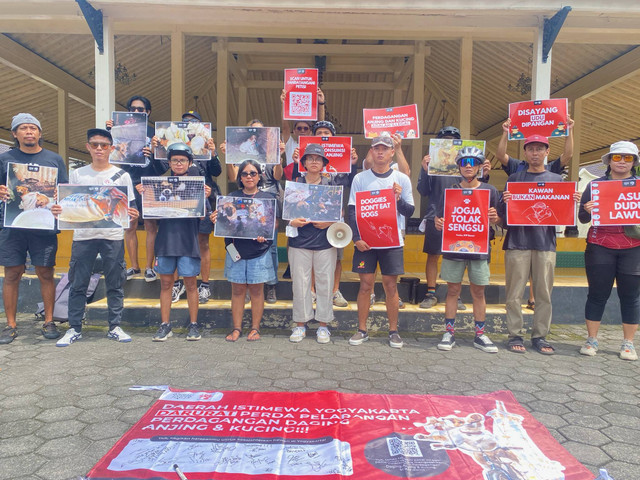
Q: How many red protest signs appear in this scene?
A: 8